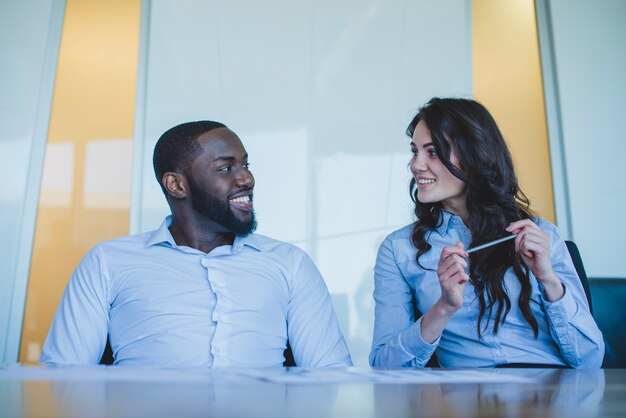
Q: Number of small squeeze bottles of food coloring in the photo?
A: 0